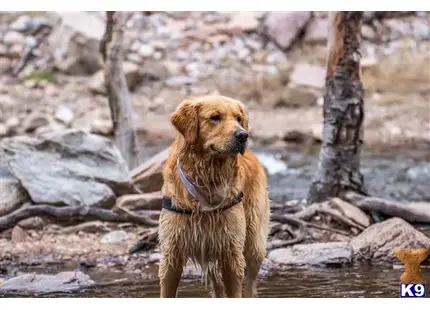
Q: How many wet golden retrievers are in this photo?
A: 1